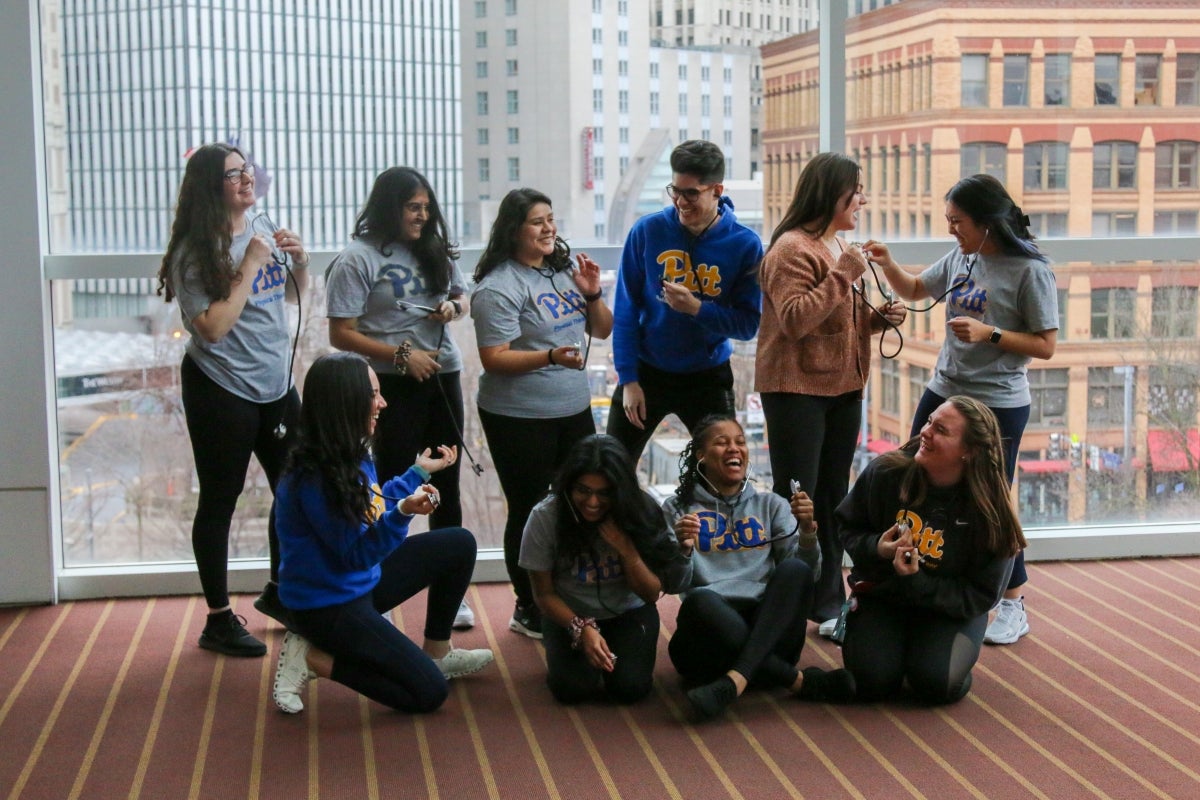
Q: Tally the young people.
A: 10